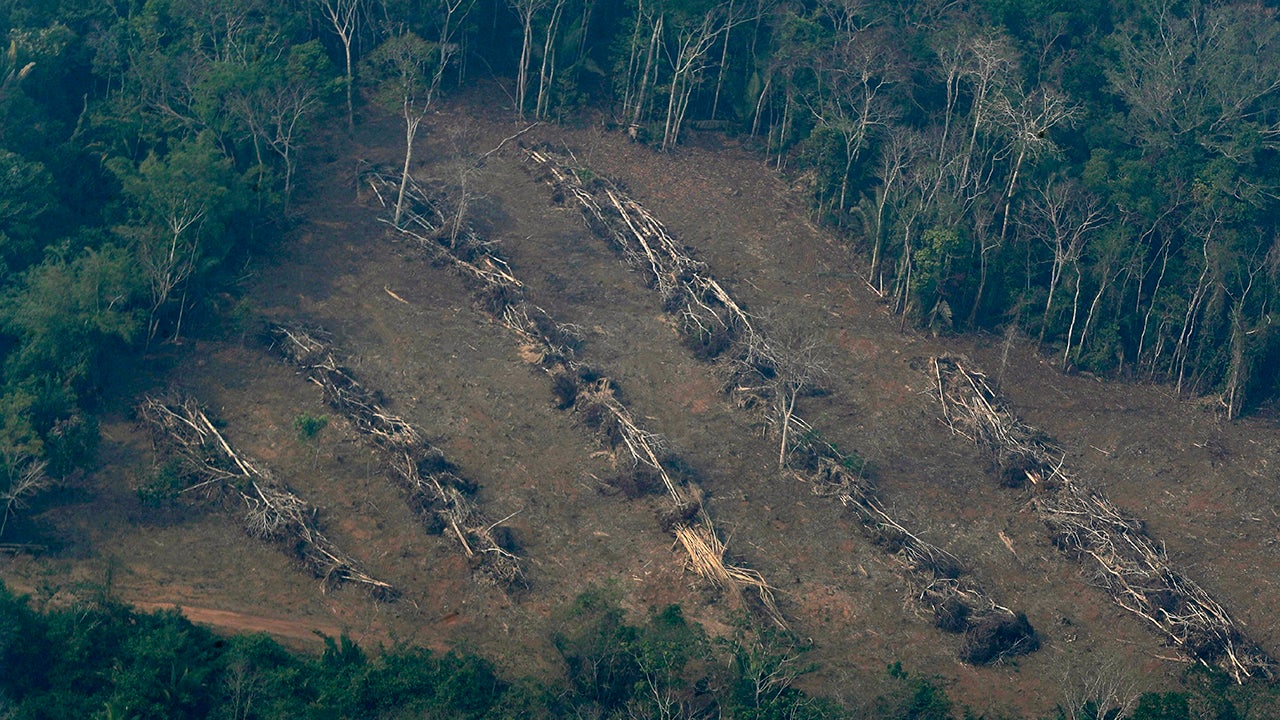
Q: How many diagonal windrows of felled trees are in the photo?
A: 5